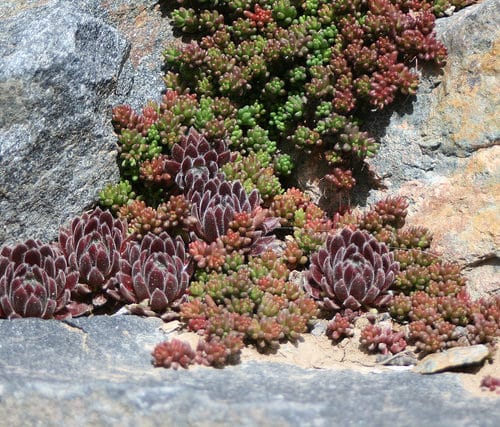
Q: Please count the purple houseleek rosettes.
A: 6